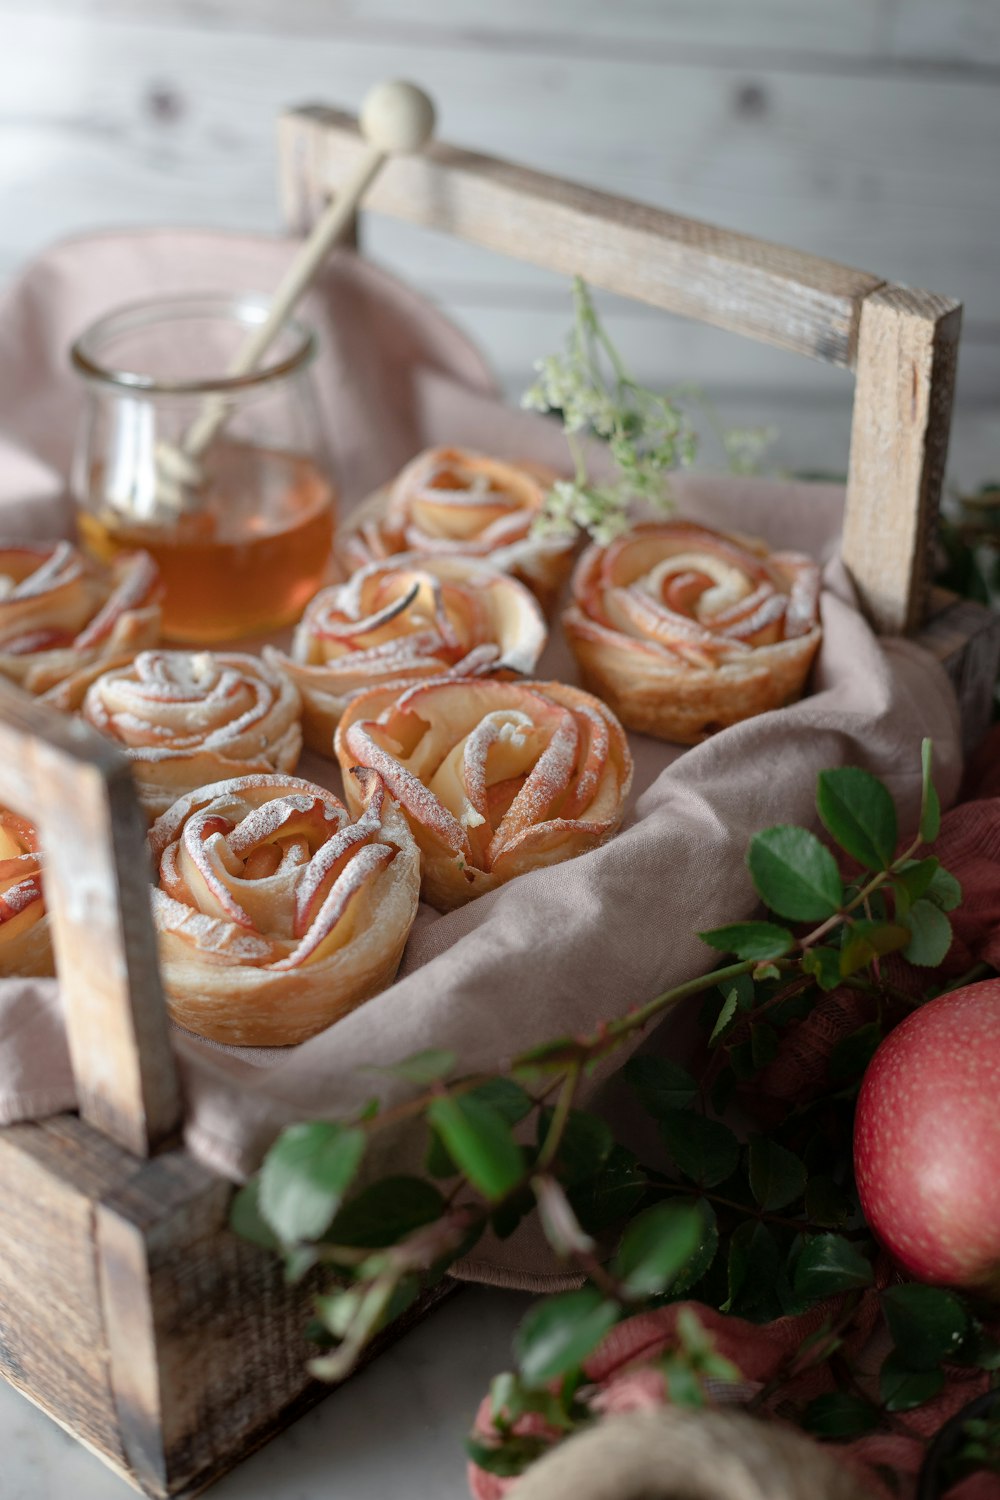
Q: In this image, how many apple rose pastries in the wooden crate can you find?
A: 8